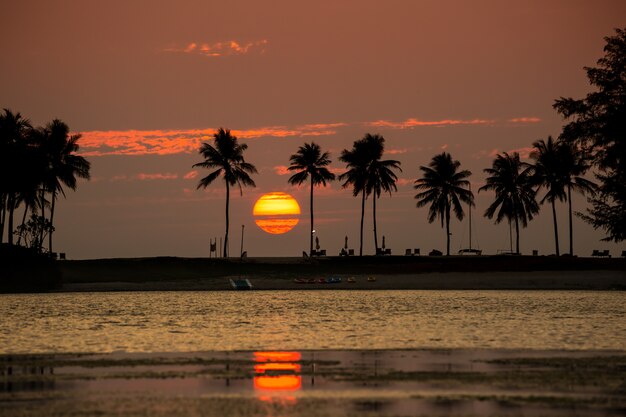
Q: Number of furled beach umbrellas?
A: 3